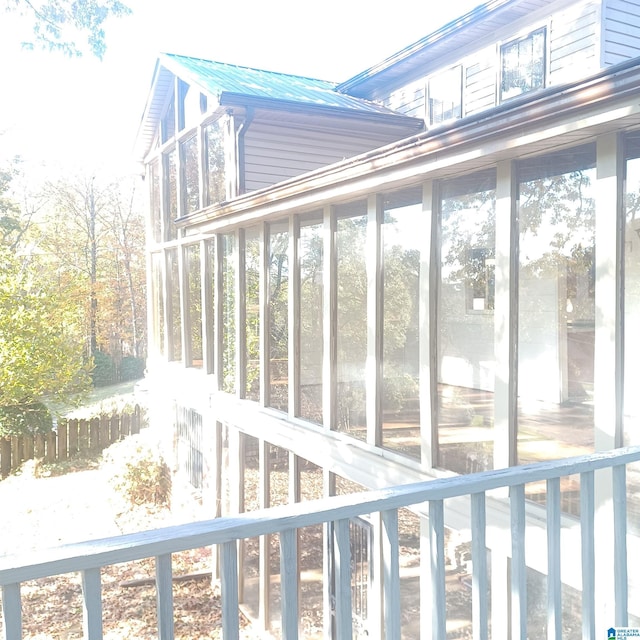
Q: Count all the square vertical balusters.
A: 13